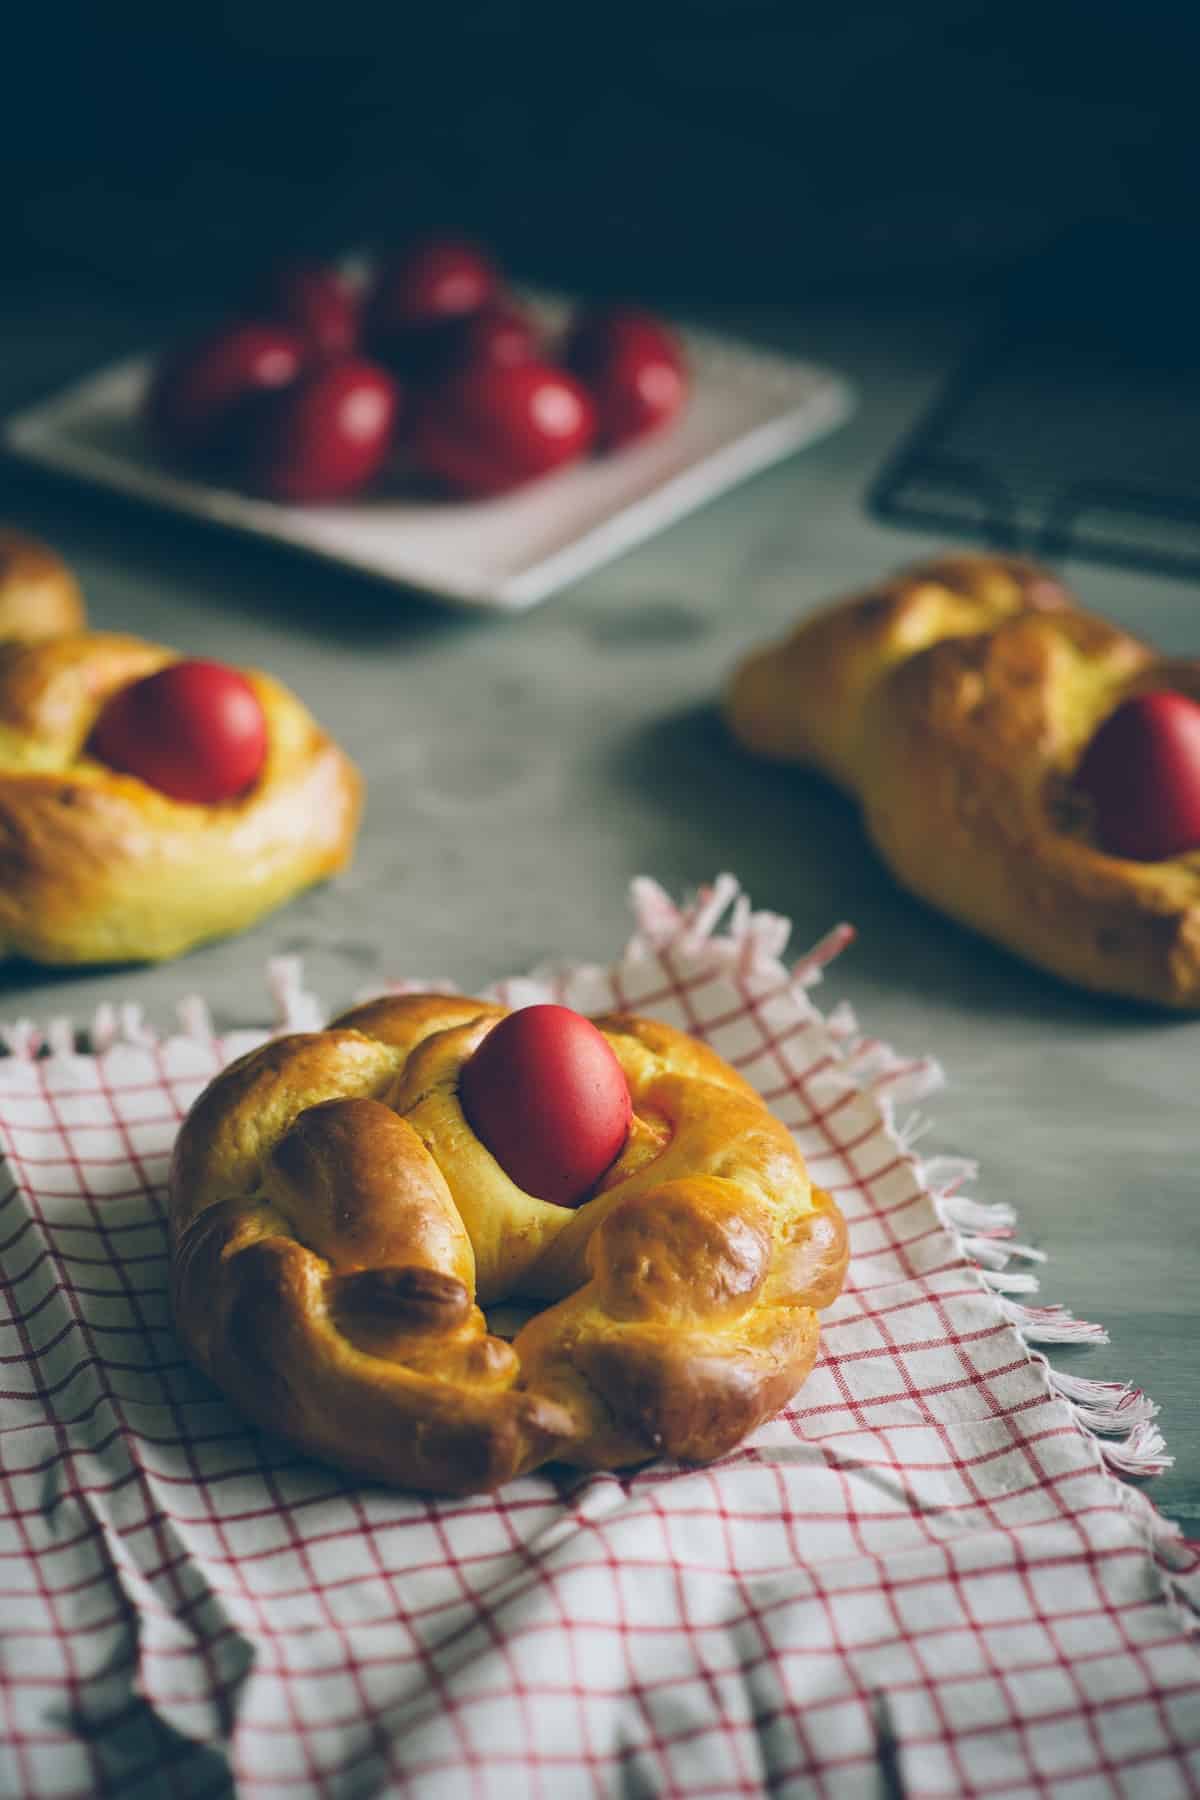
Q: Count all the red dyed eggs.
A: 10